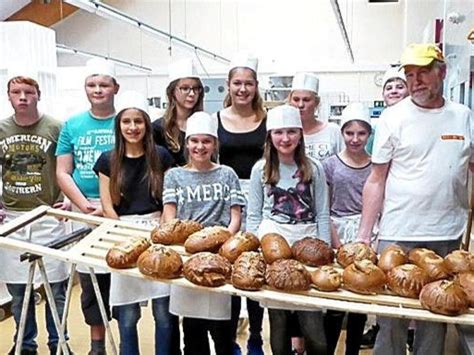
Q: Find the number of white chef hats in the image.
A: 10